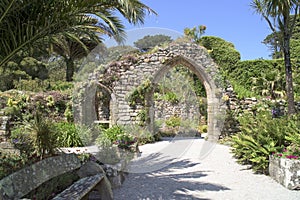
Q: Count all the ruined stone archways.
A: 2